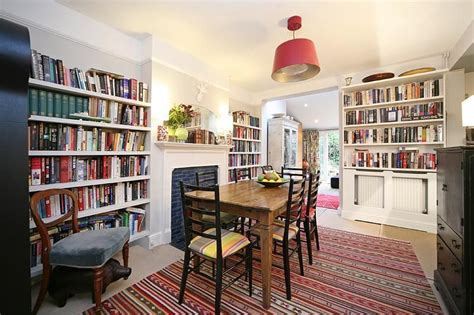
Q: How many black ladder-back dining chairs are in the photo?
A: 6